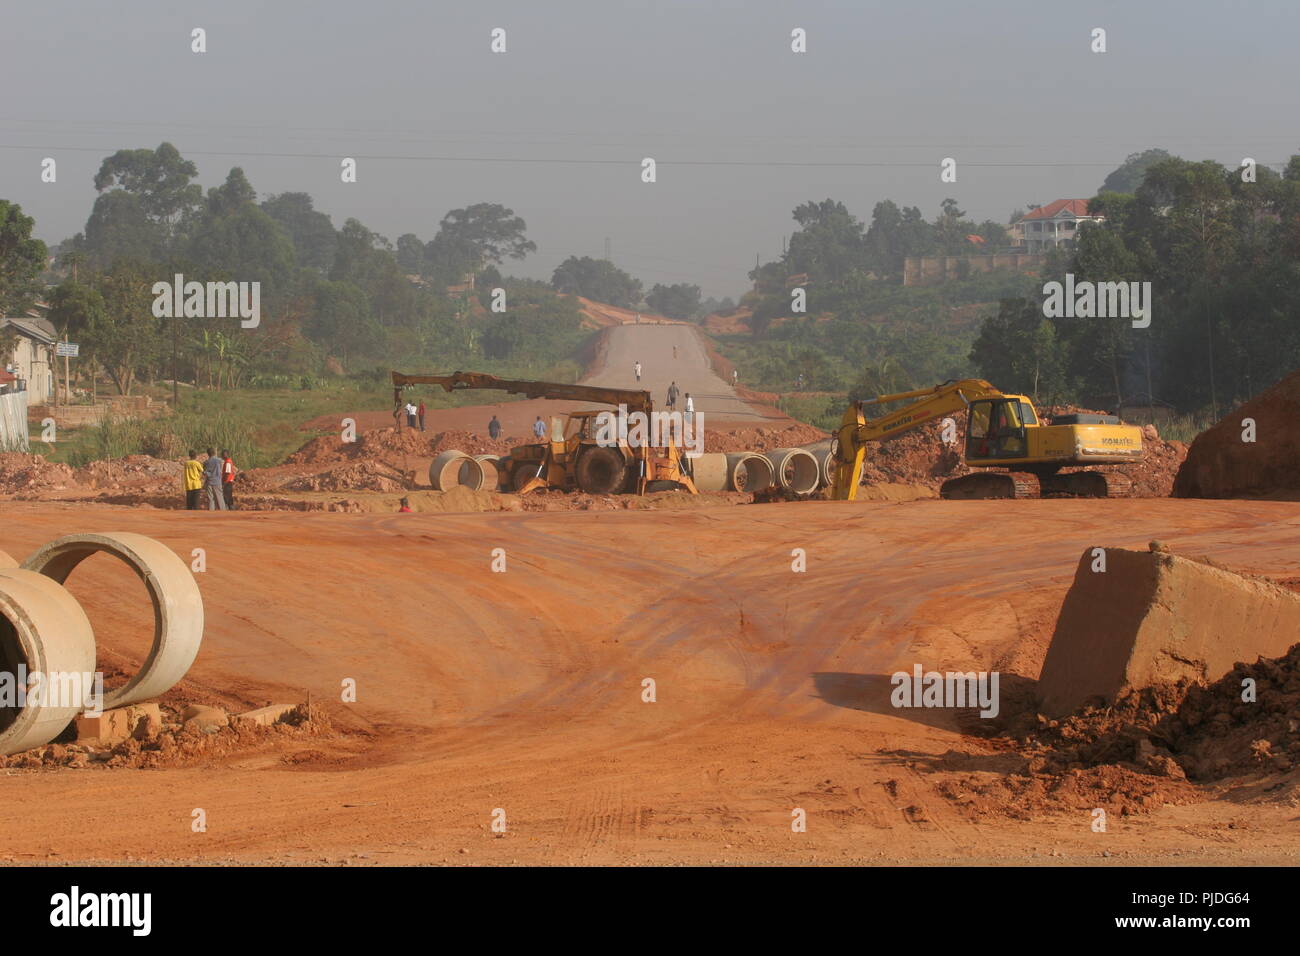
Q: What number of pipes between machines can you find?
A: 4